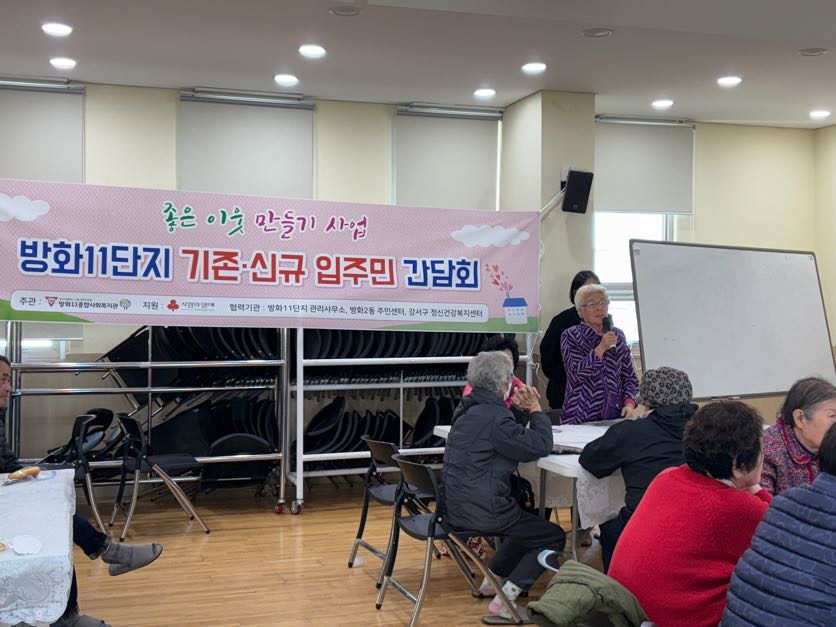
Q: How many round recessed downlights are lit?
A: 9